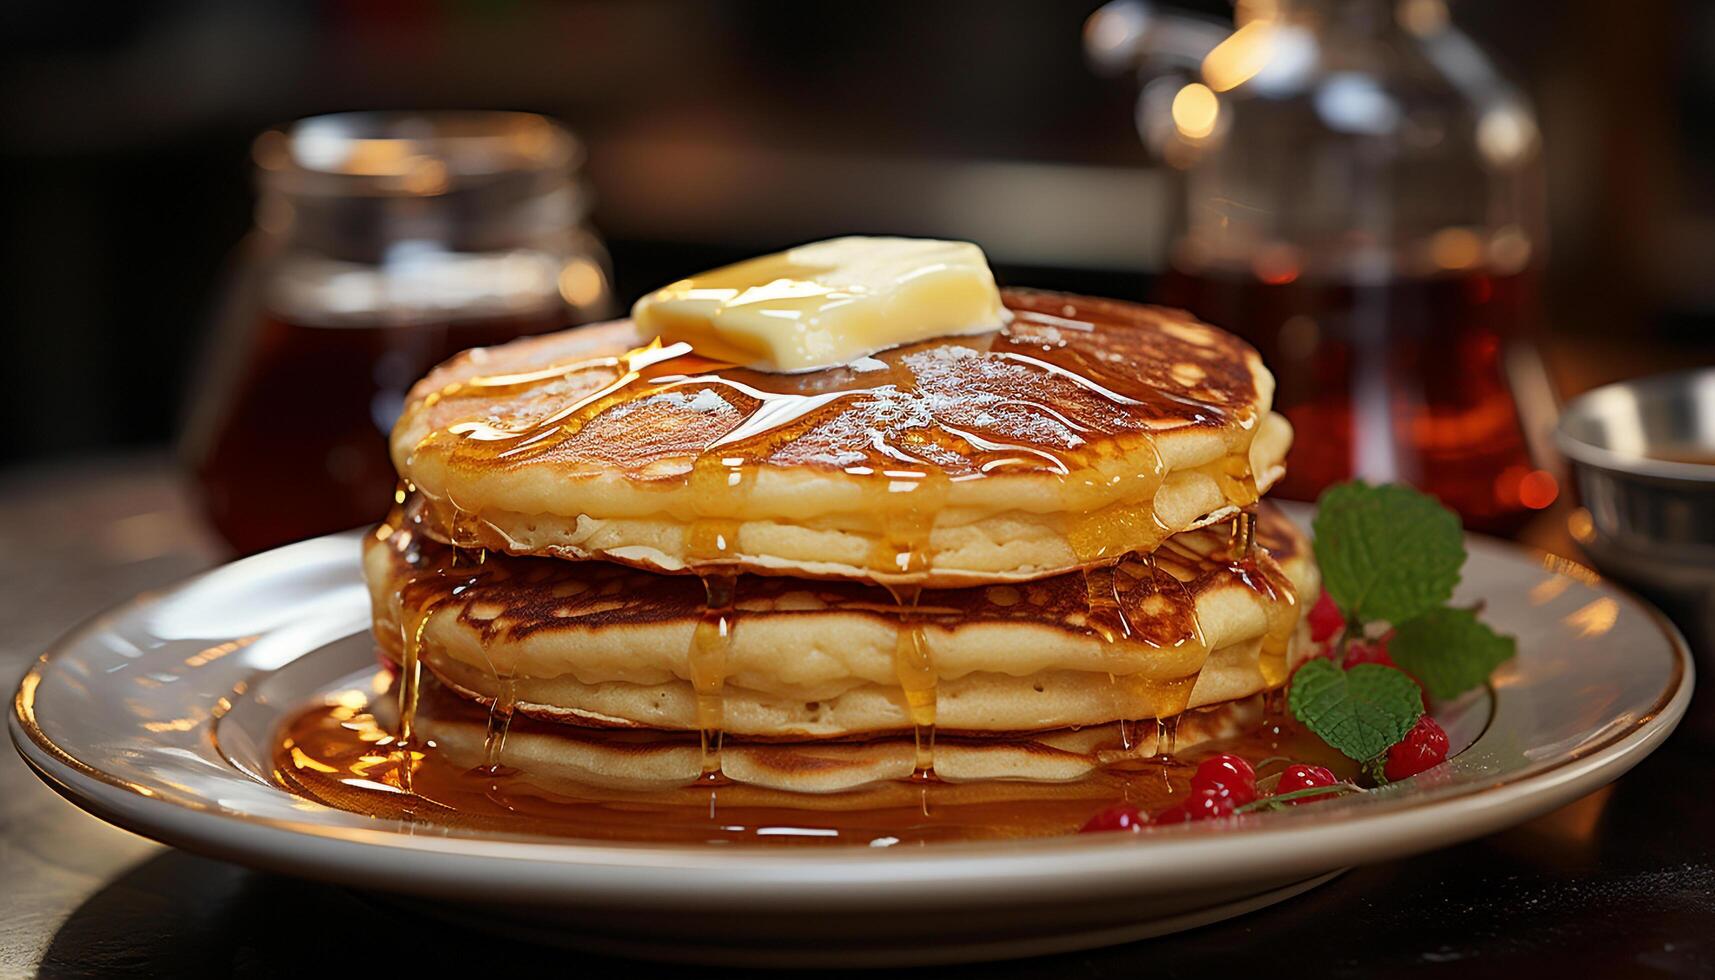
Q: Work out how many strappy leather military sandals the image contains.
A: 0